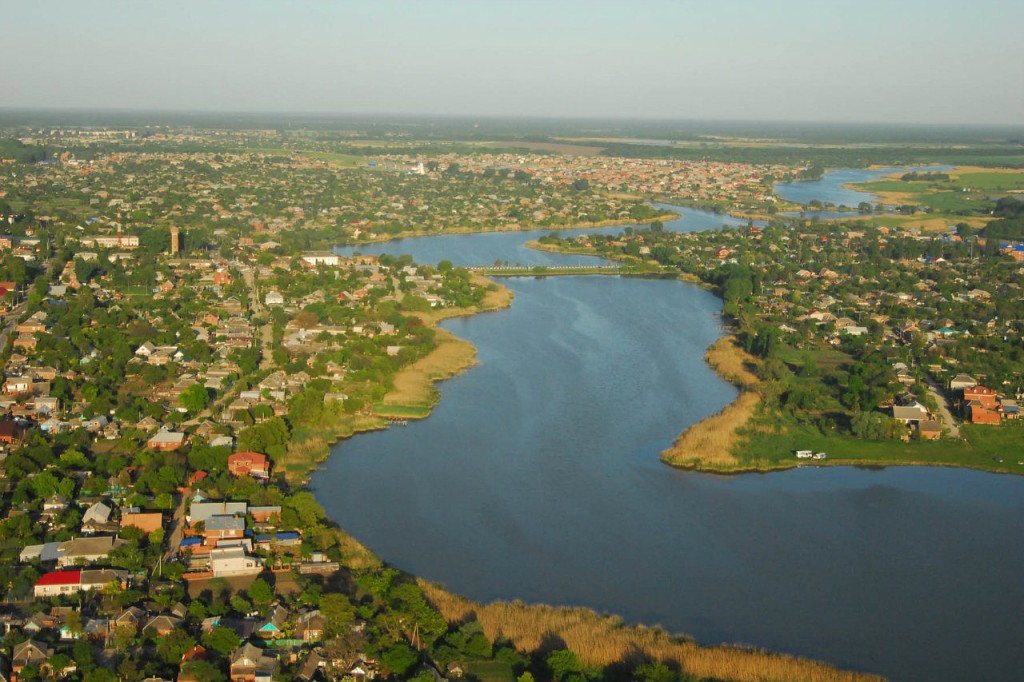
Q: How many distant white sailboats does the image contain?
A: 0